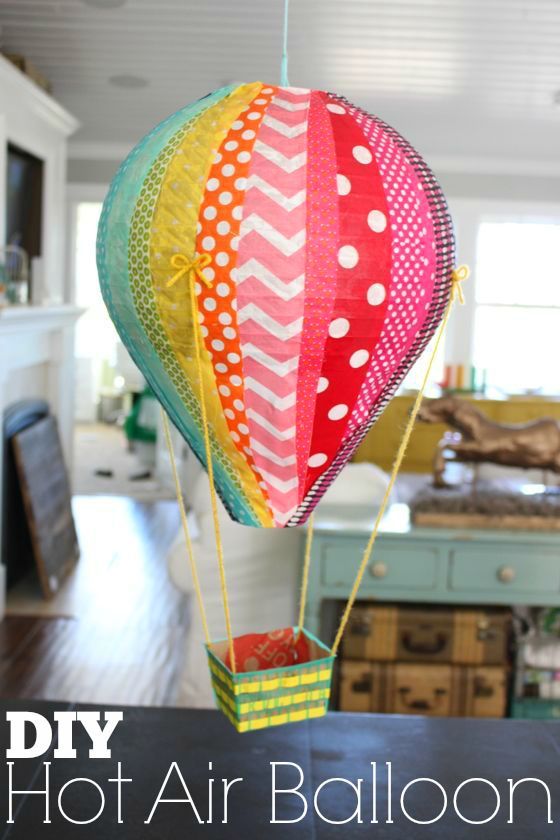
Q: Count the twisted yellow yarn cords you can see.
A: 4